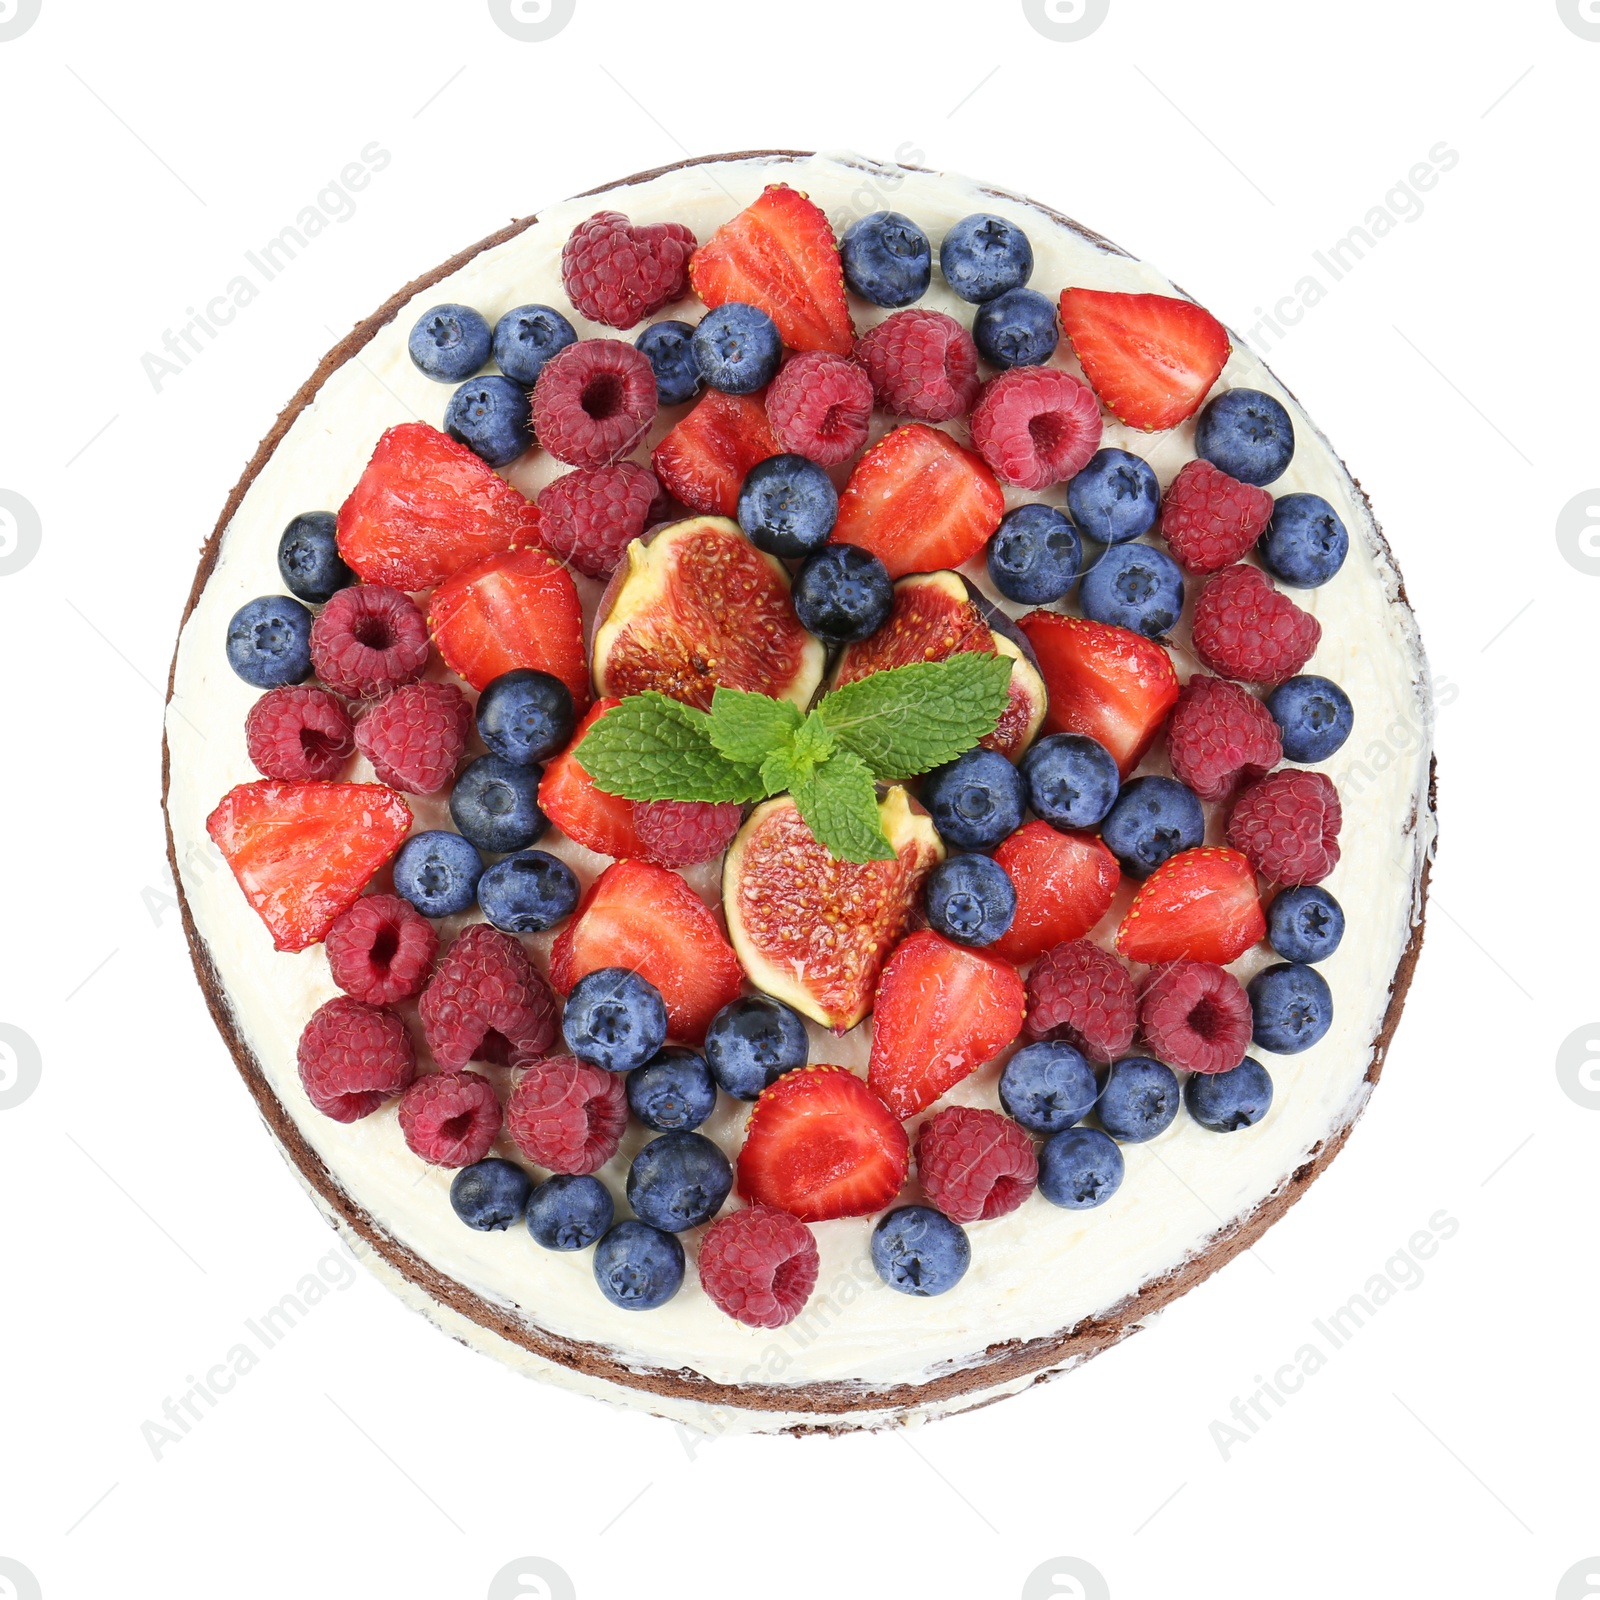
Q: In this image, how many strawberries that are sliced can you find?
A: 14